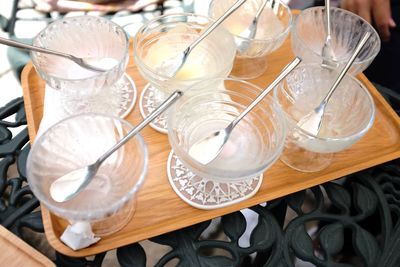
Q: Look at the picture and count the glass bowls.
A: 7